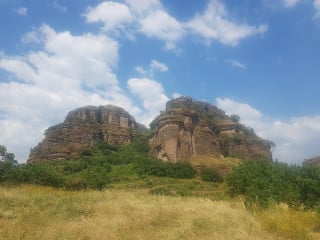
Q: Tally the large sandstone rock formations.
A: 2